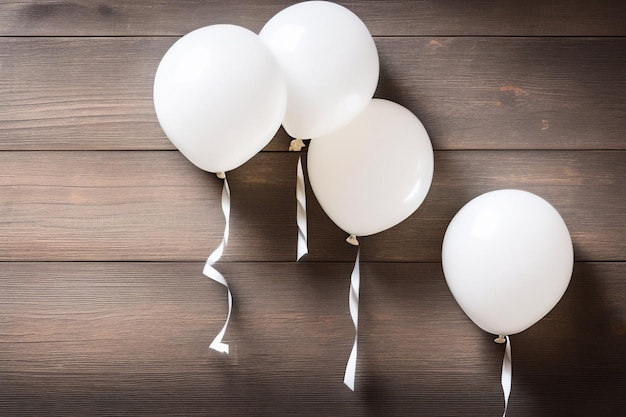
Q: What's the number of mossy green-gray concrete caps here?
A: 0